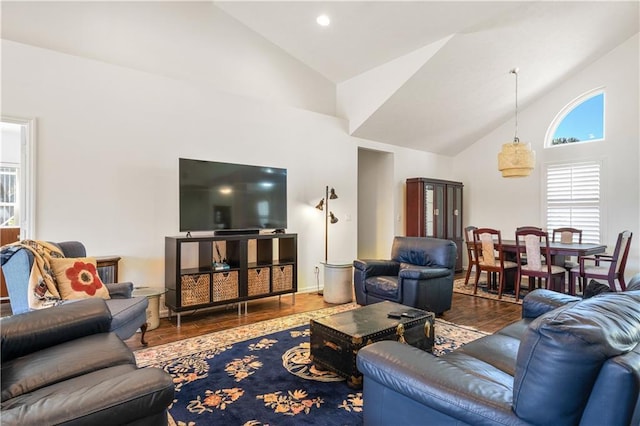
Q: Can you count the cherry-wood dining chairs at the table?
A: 6